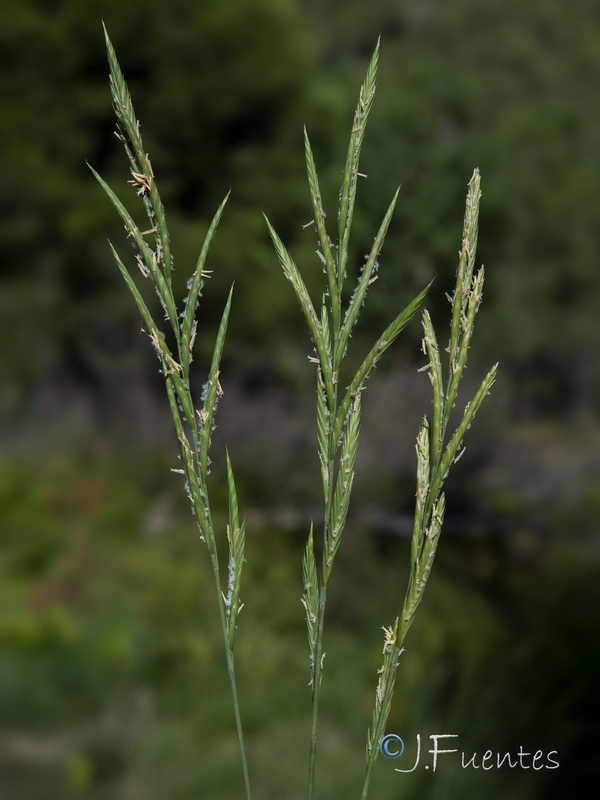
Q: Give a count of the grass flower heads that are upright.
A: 3